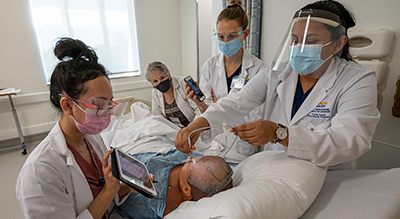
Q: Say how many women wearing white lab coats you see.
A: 4